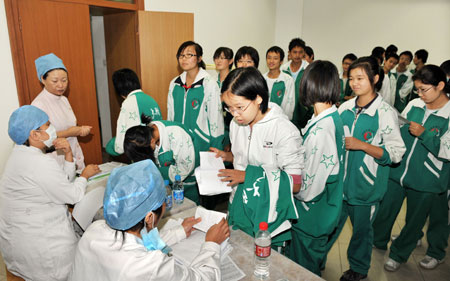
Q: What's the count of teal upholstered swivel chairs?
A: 0